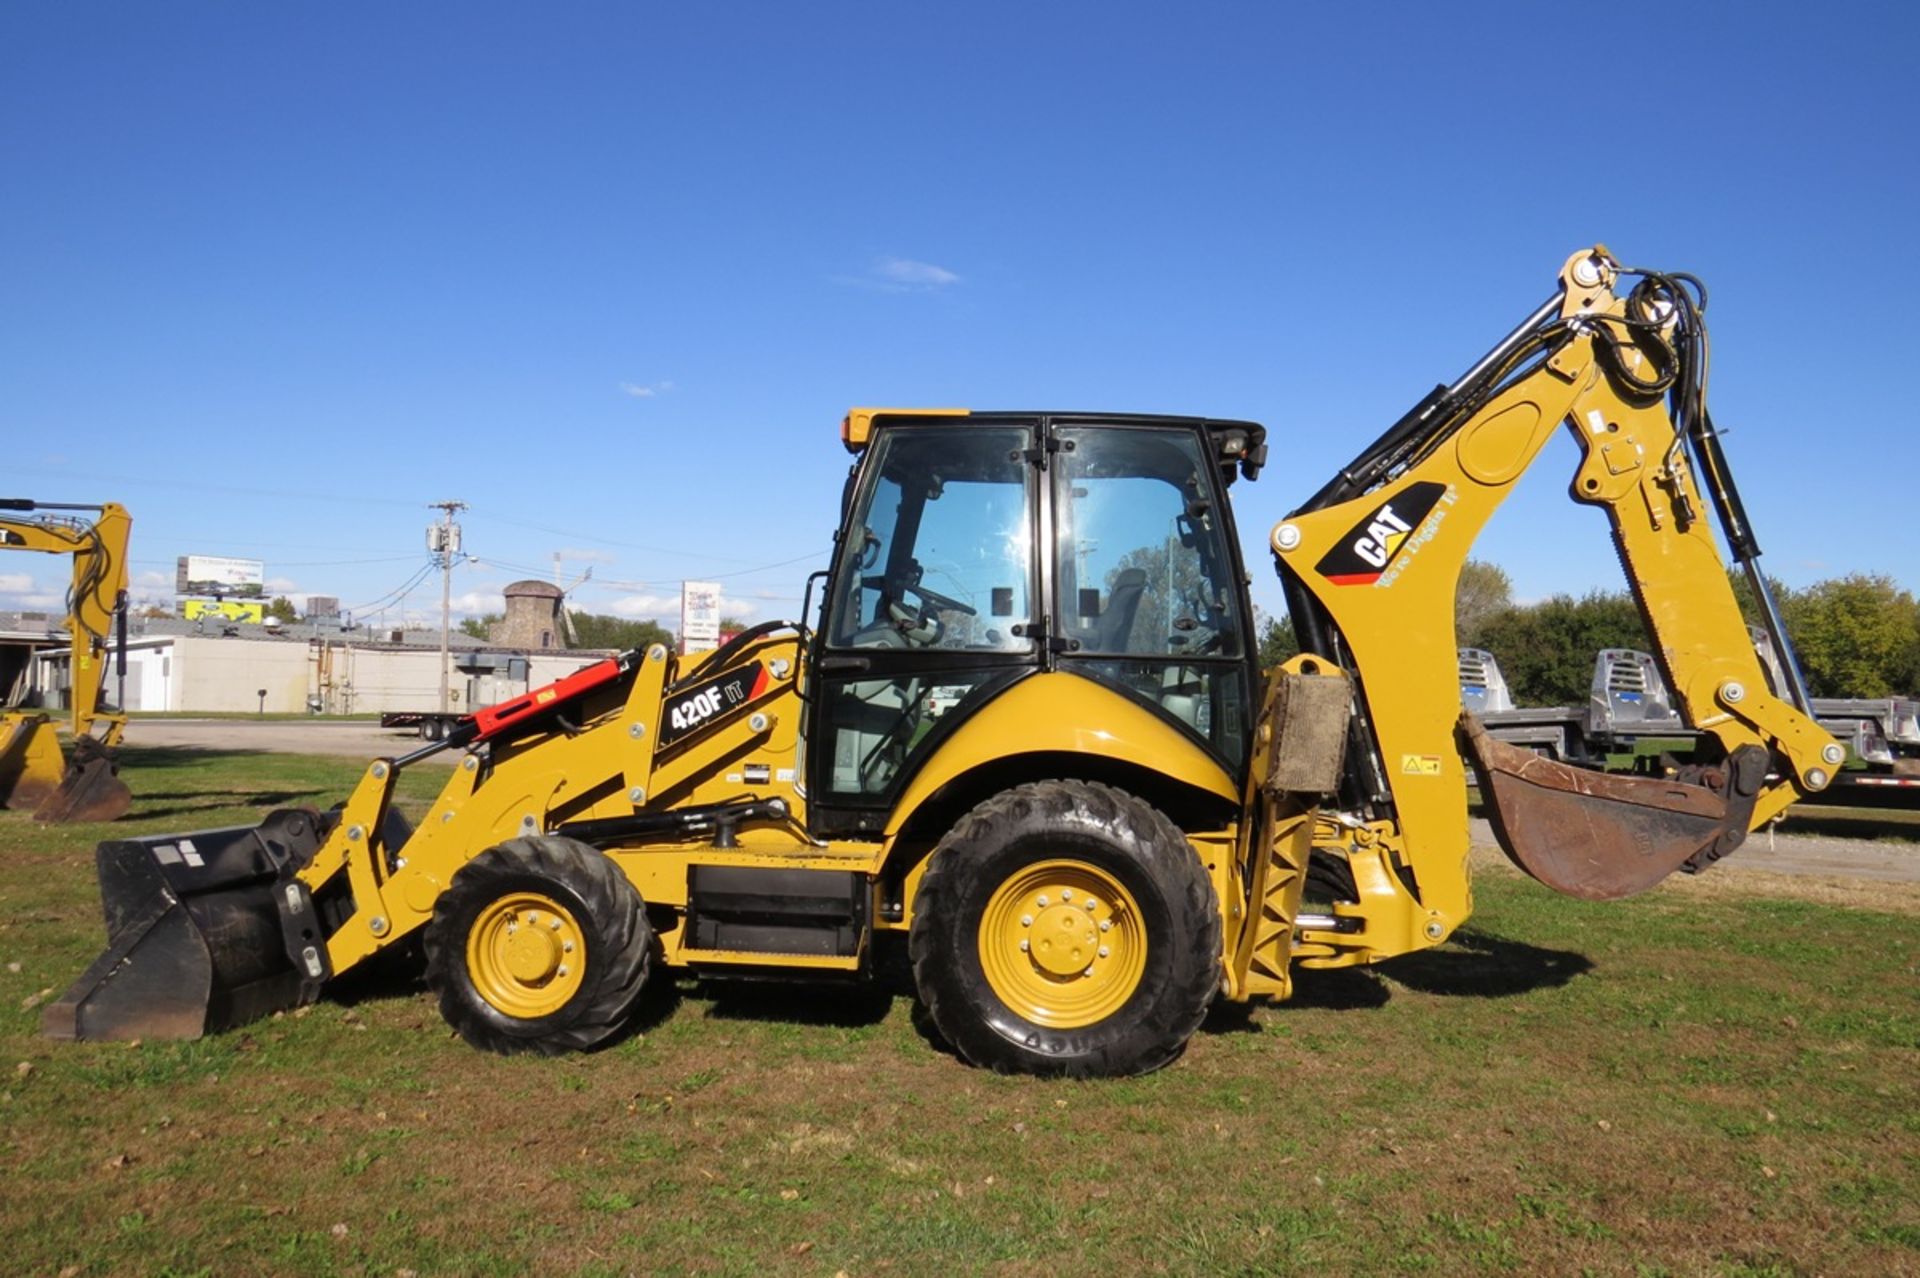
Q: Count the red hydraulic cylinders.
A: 1